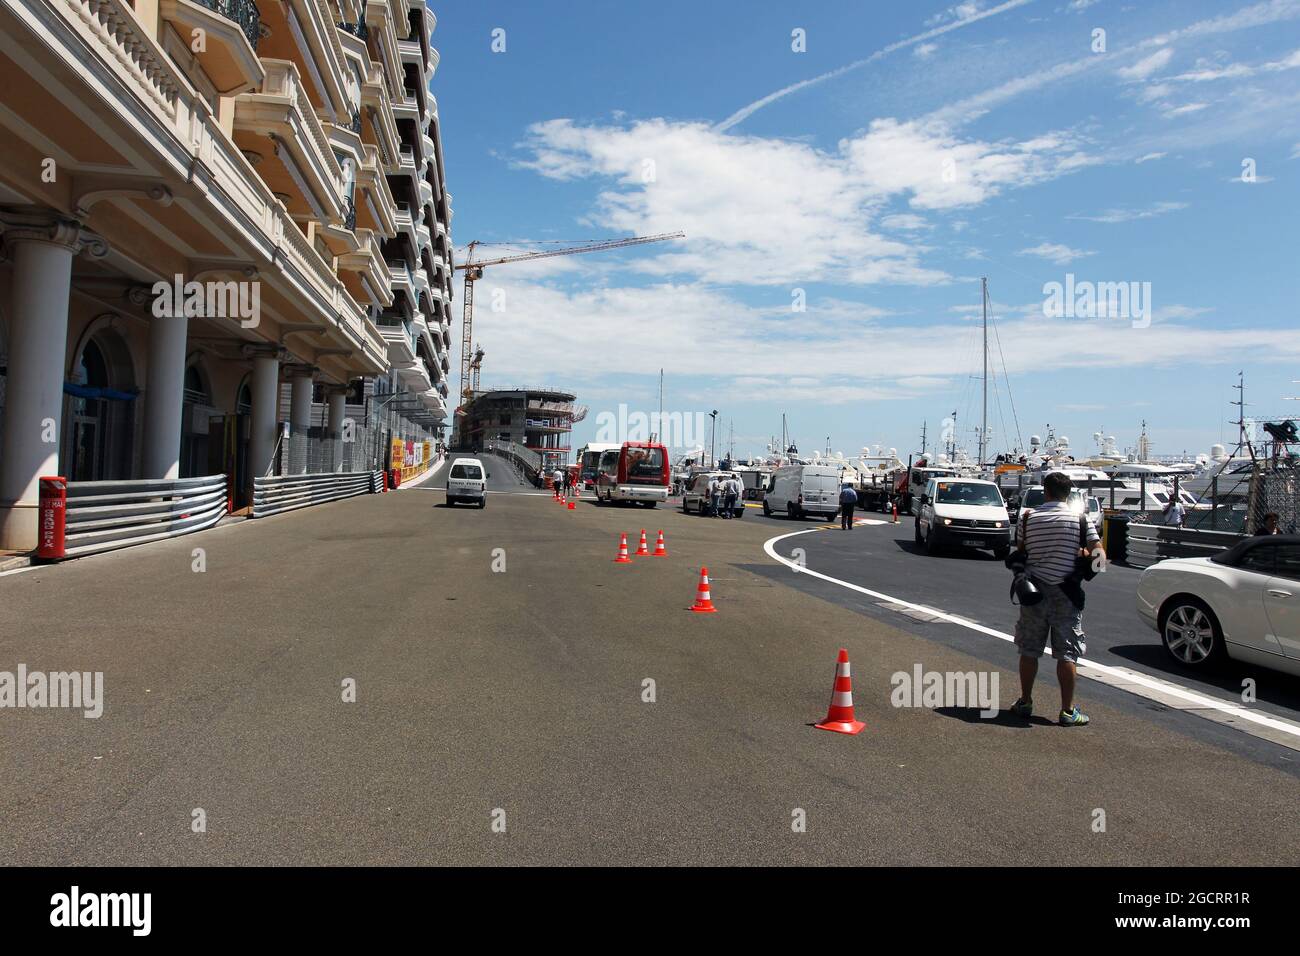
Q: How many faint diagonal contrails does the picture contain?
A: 2